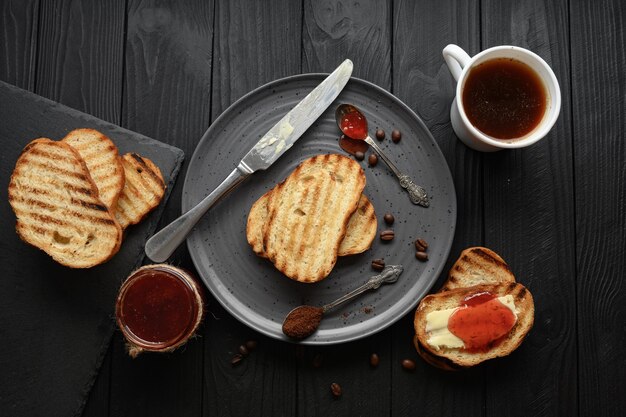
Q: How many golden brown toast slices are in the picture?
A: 7